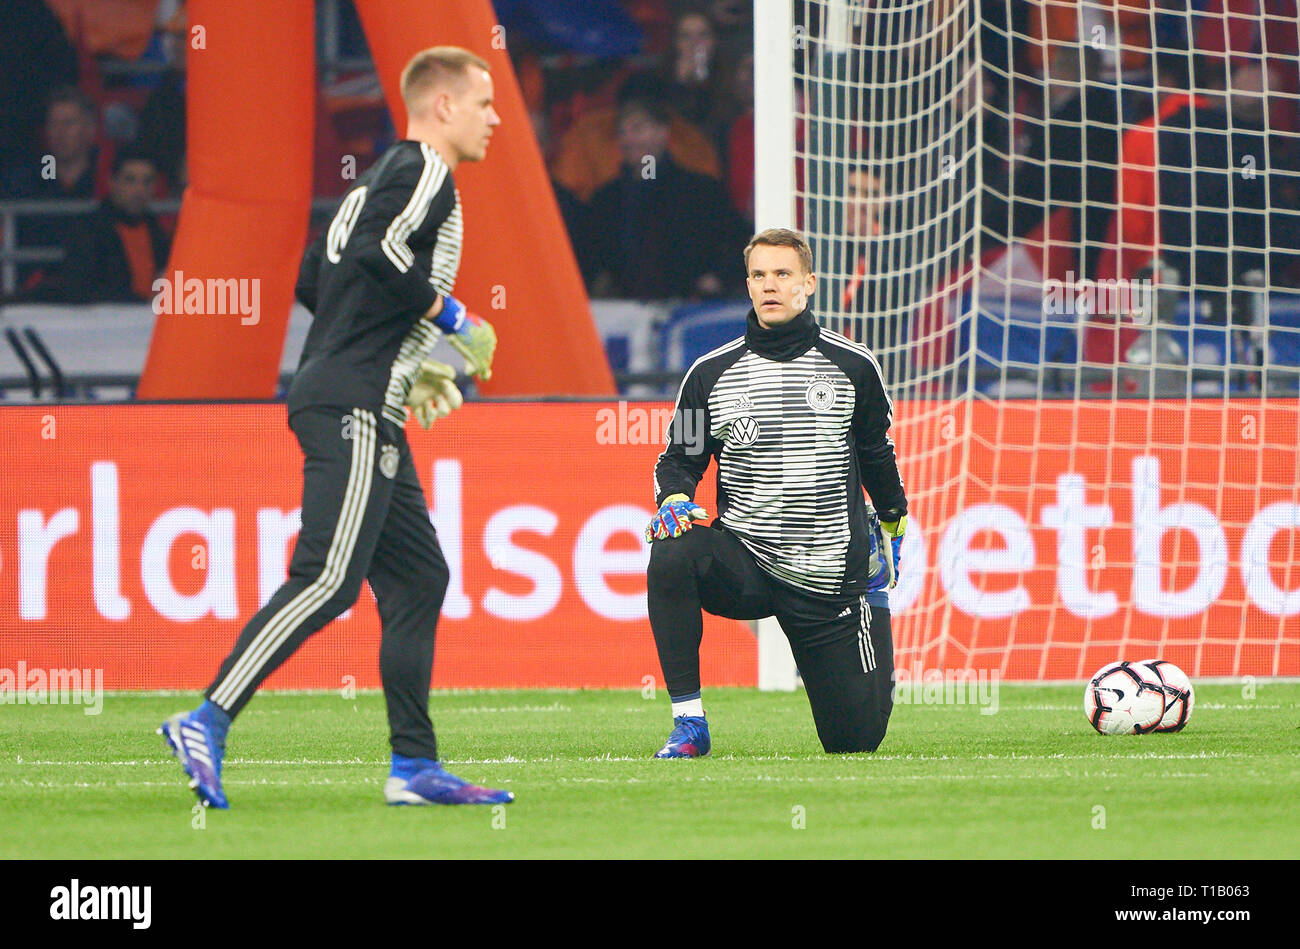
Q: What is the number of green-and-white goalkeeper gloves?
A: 2